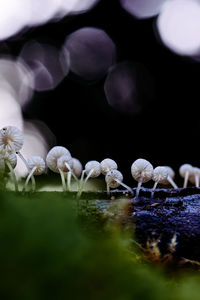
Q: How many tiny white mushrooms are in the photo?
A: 14